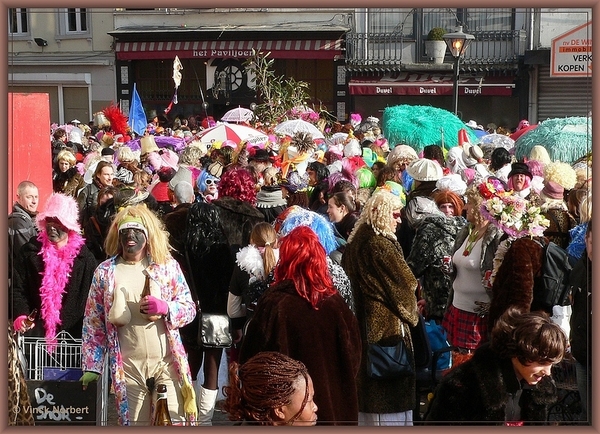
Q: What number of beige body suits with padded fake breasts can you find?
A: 1